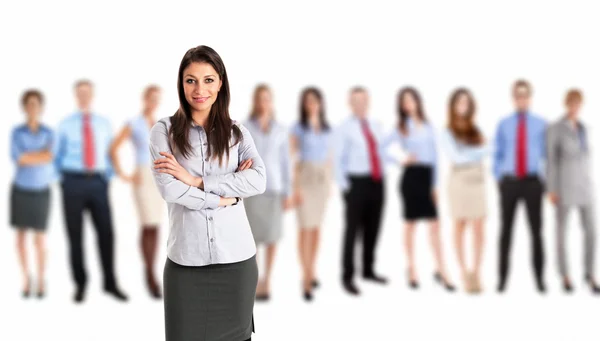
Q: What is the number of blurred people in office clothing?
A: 10